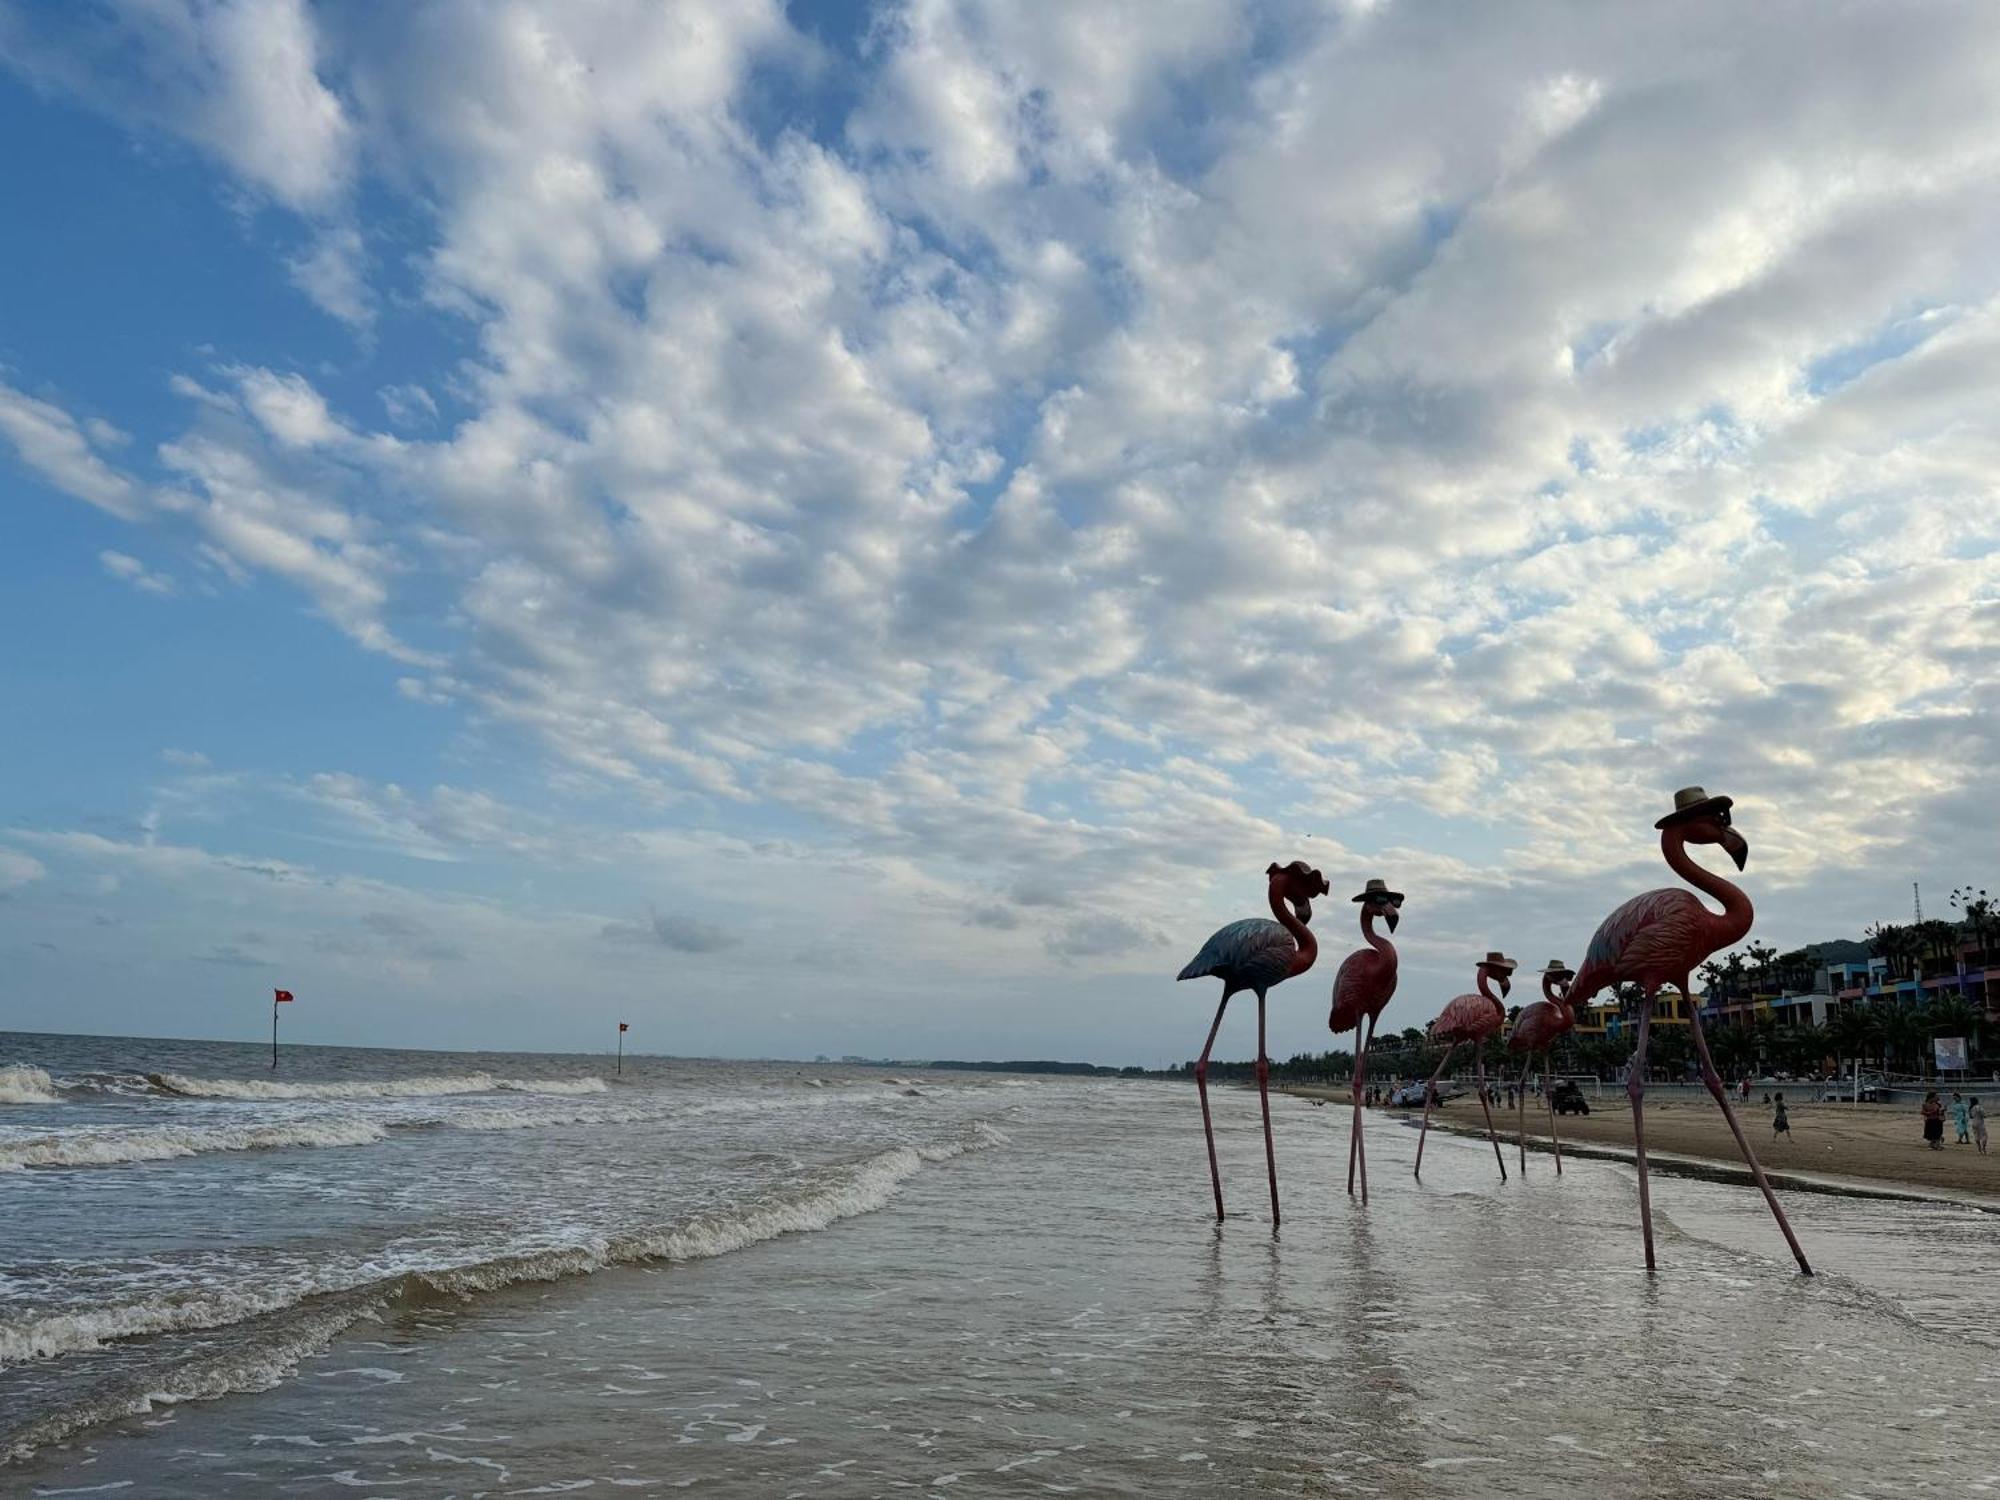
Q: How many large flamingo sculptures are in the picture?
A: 5